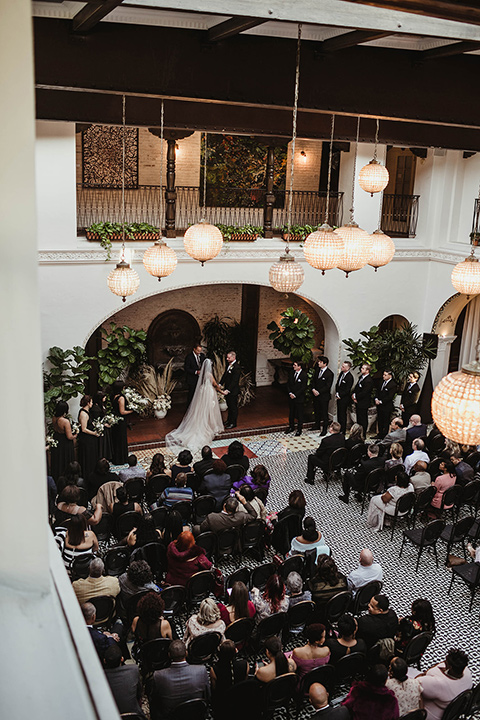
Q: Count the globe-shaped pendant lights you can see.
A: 10